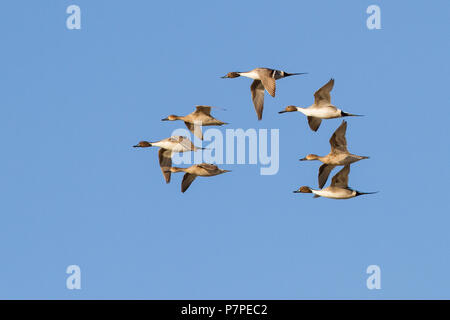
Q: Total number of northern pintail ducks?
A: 7